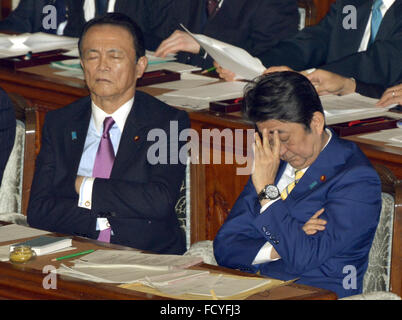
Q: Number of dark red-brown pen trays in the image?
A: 4